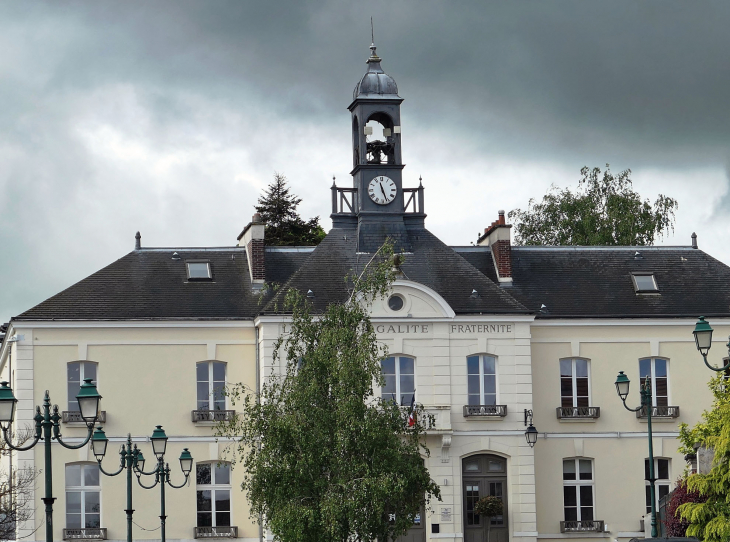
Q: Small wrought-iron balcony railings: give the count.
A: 8